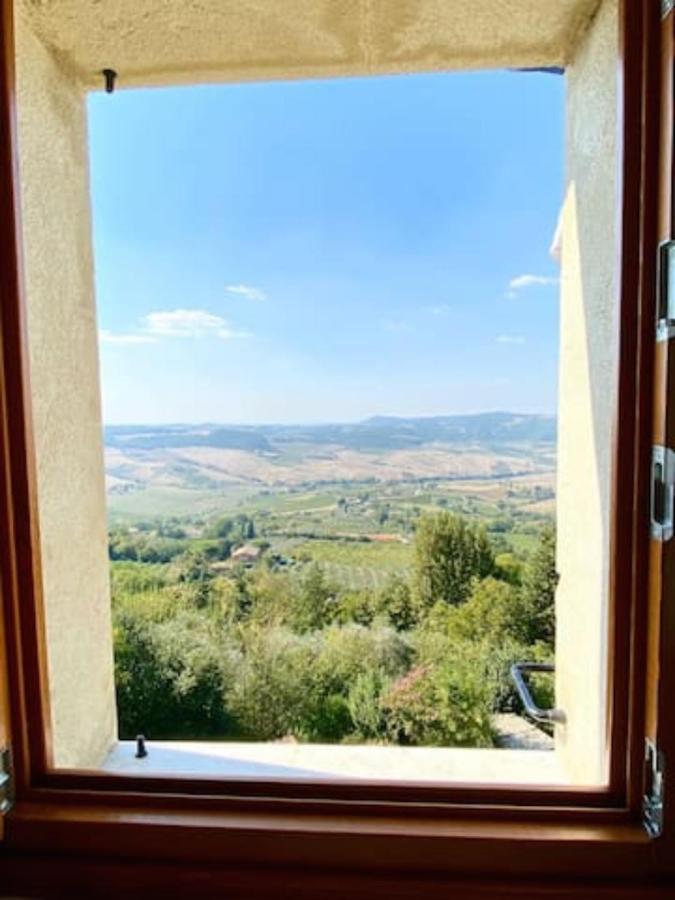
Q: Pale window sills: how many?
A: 1